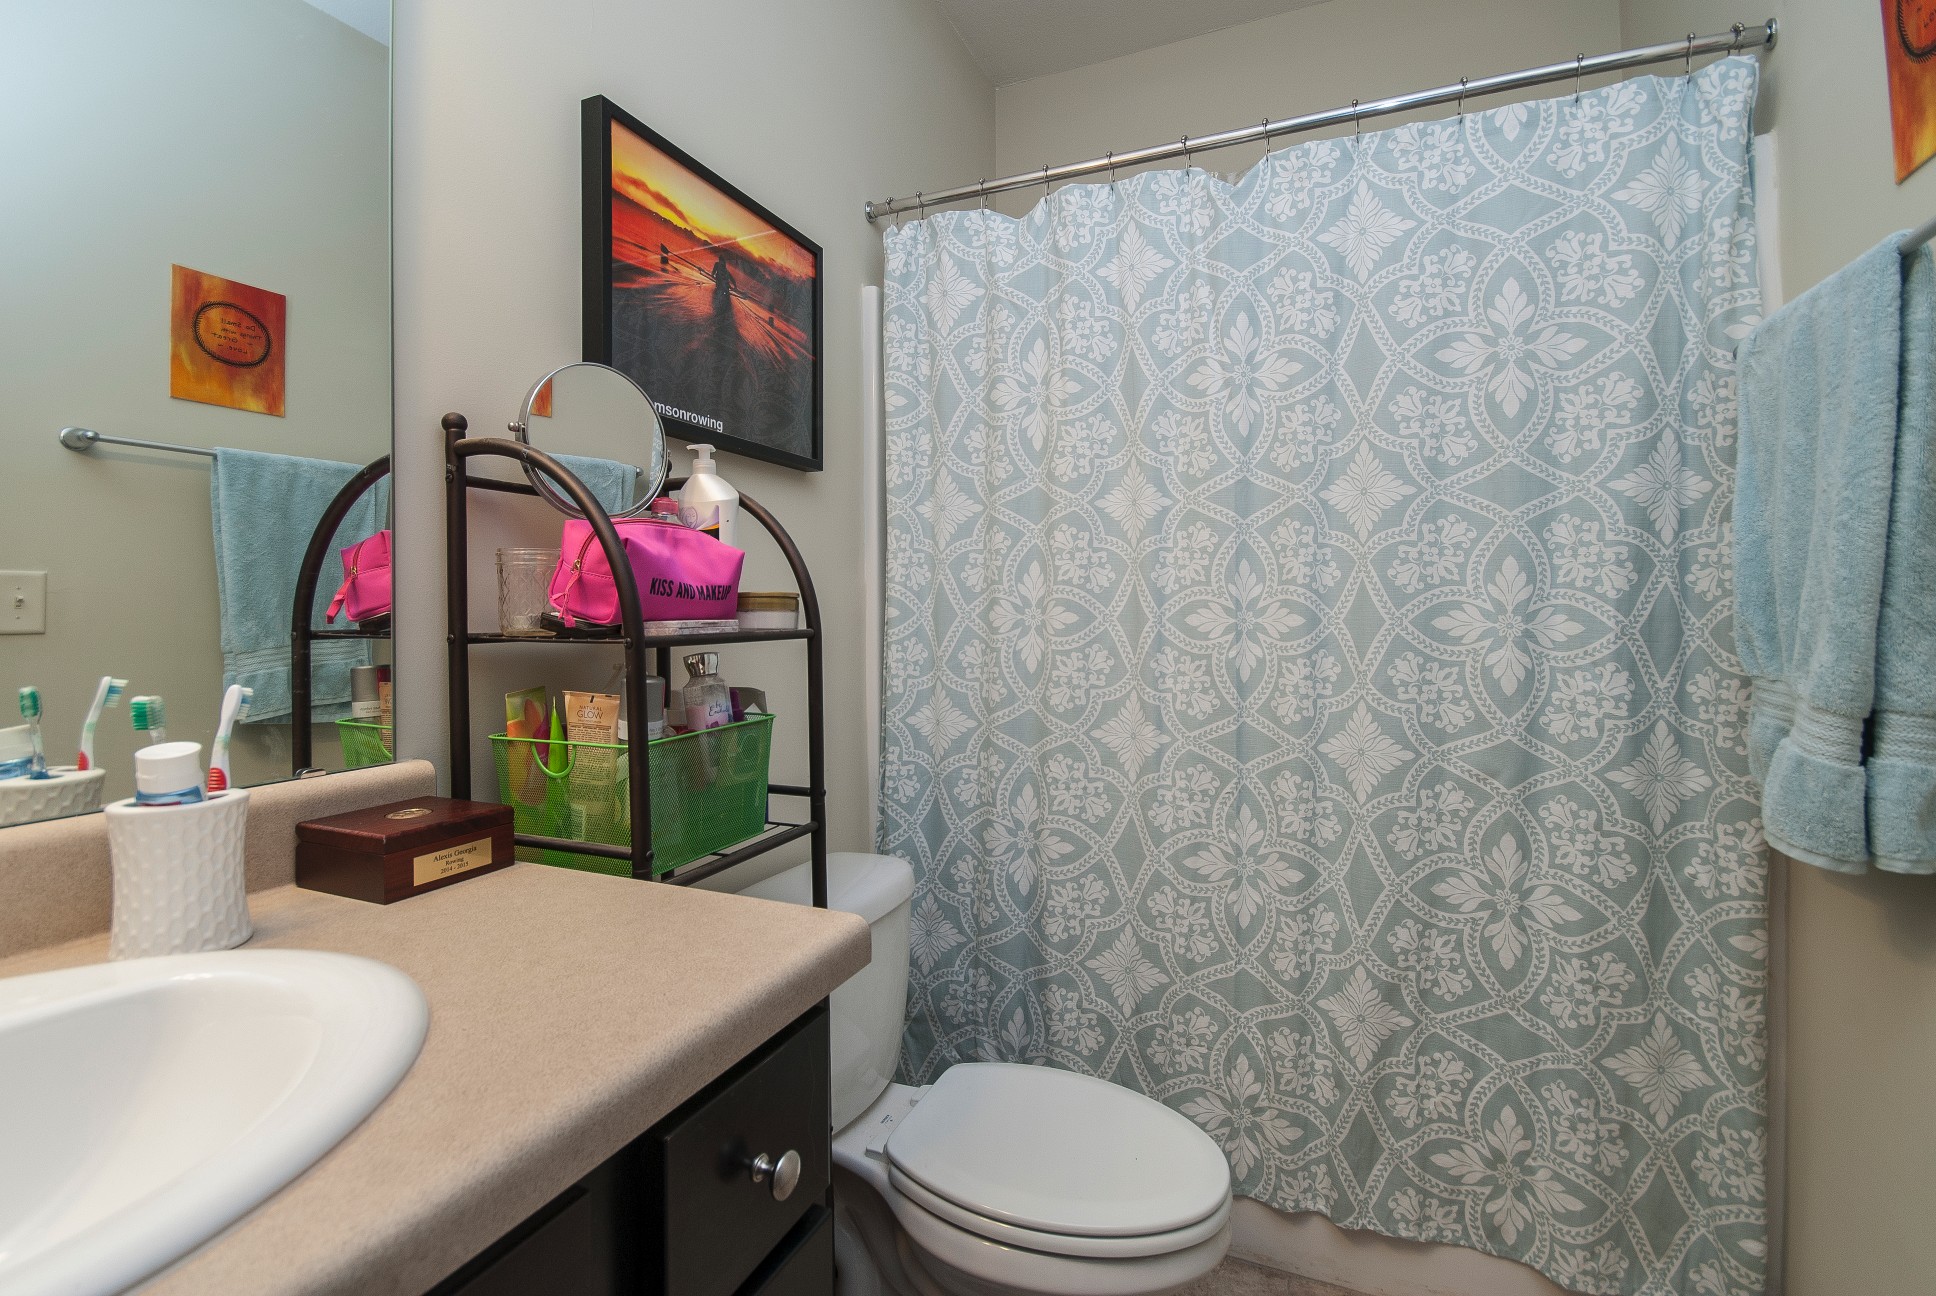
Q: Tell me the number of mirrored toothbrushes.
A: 2